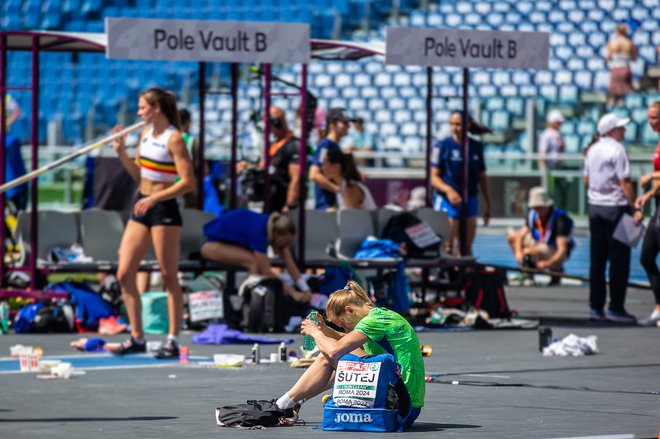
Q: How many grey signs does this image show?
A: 2